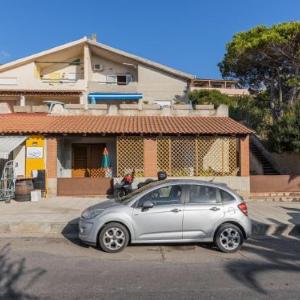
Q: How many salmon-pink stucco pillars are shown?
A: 3